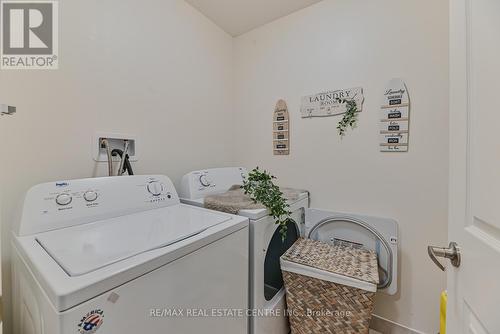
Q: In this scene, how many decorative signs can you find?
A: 3